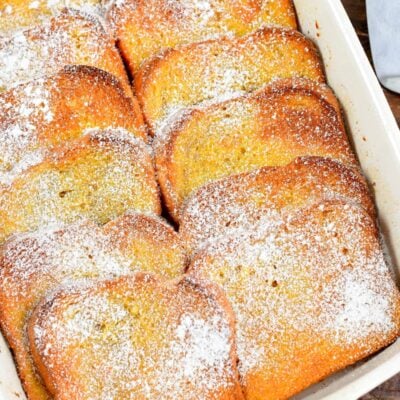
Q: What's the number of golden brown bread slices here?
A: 11